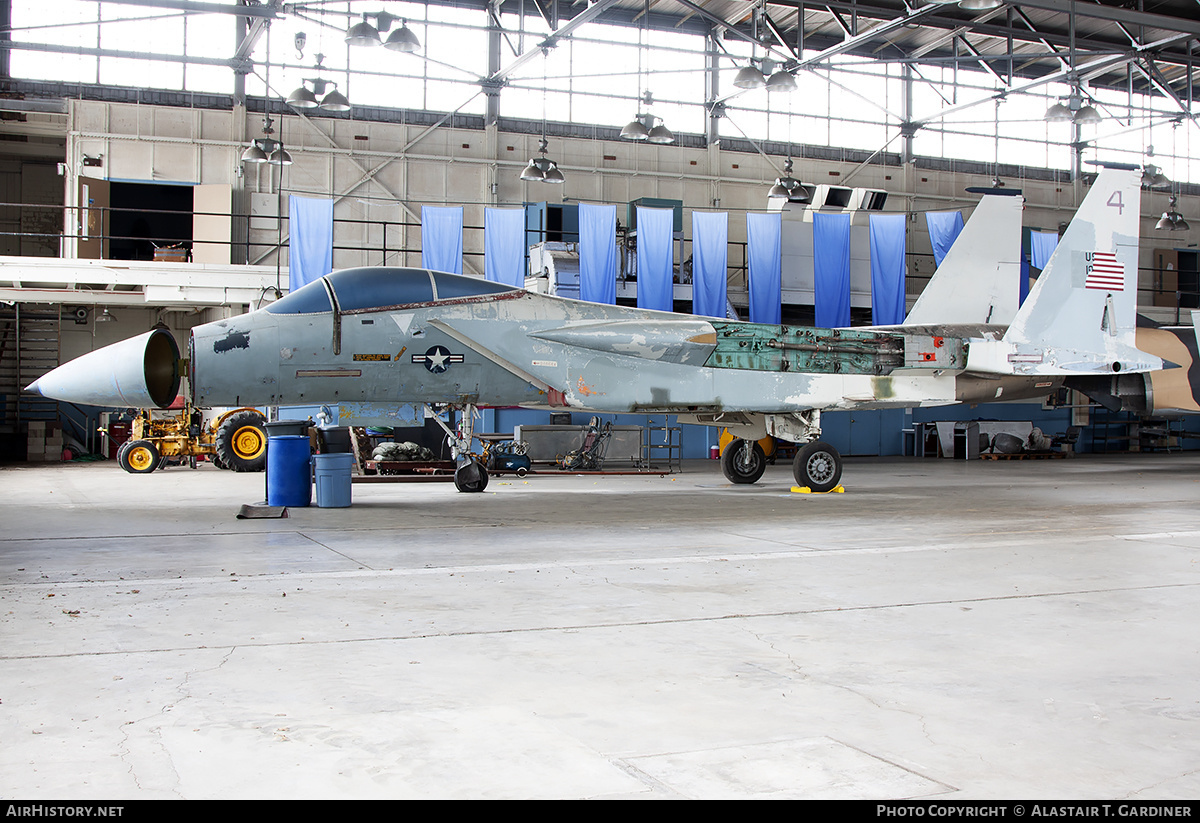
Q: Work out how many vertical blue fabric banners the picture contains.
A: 11